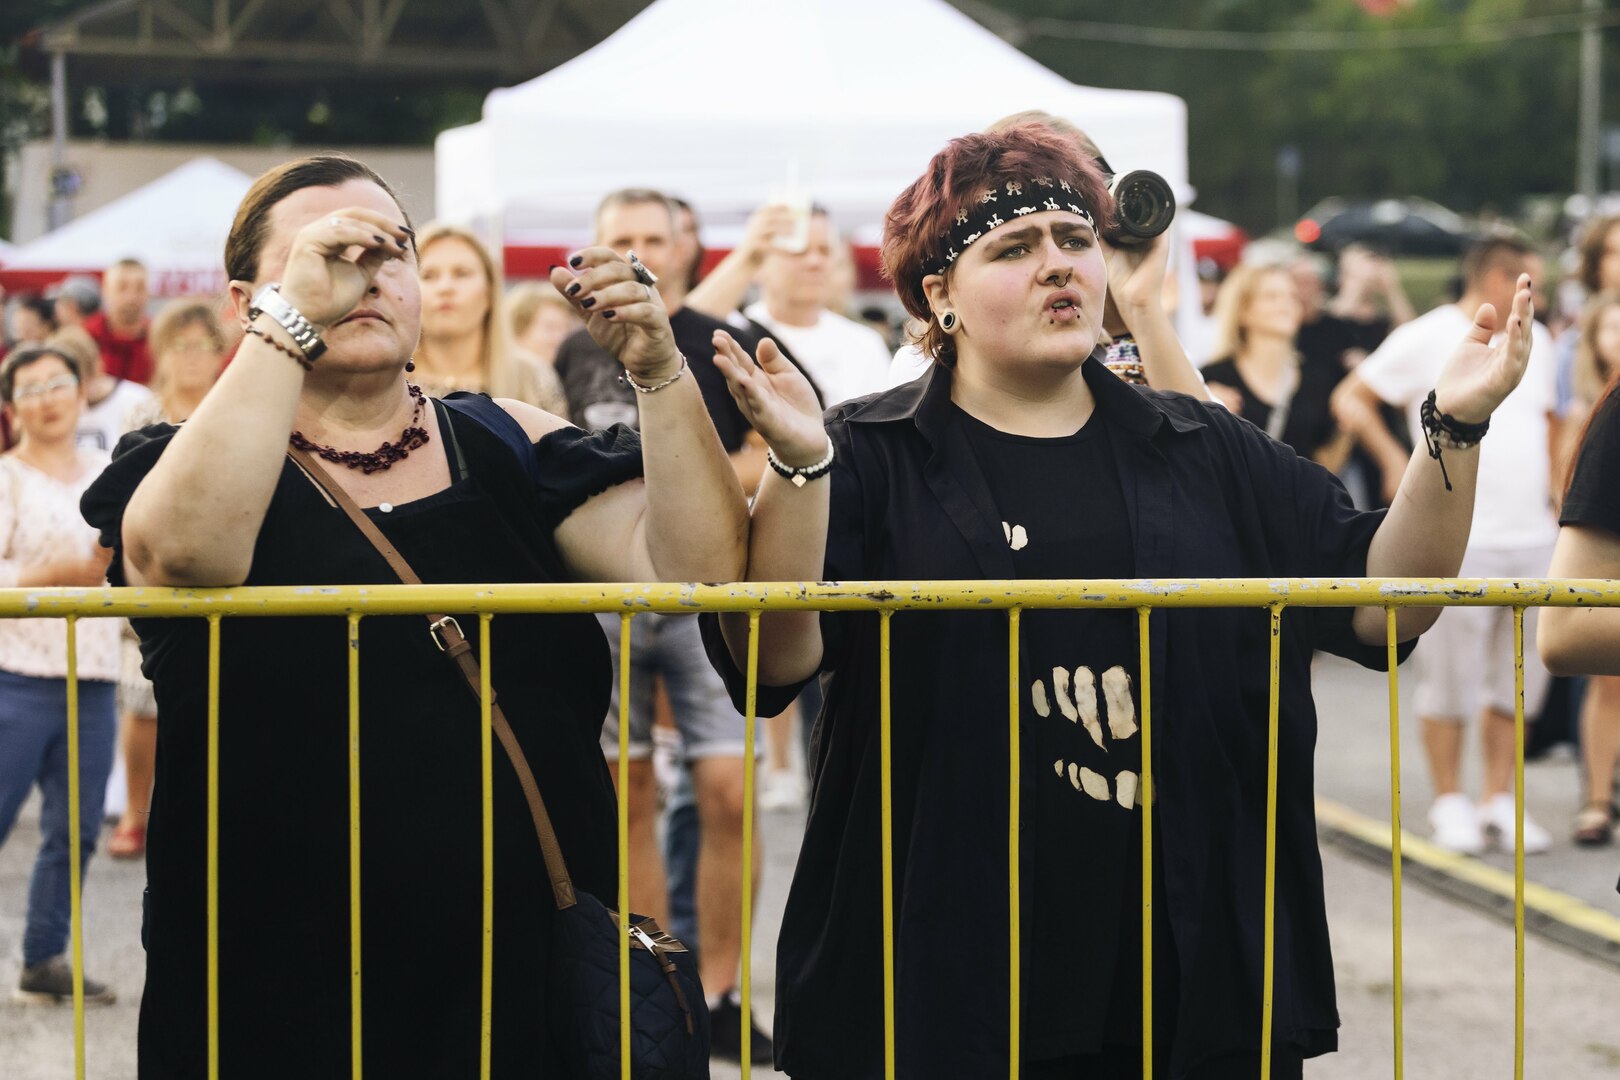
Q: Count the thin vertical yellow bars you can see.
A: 12